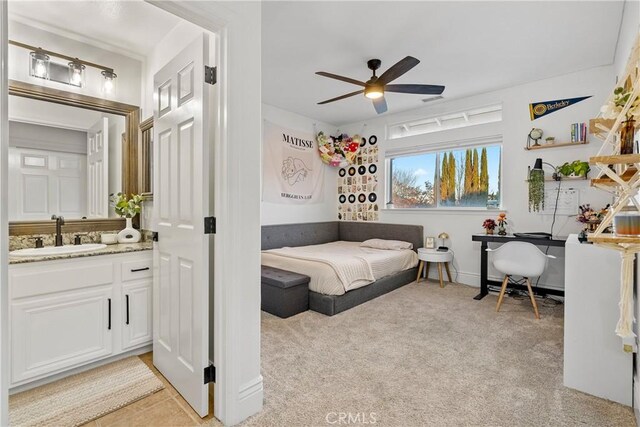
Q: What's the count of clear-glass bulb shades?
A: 3